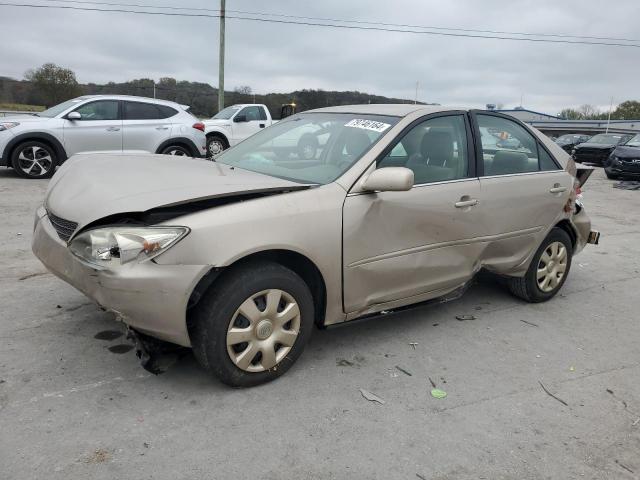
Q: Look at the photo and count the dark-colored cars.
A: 3